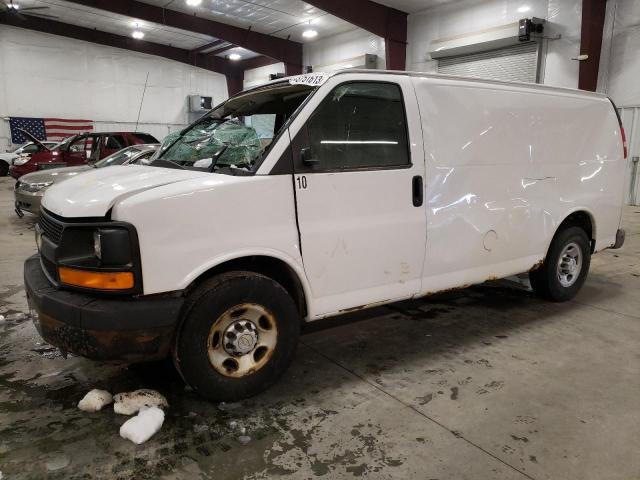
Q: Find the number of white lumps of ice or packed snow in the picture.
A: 3